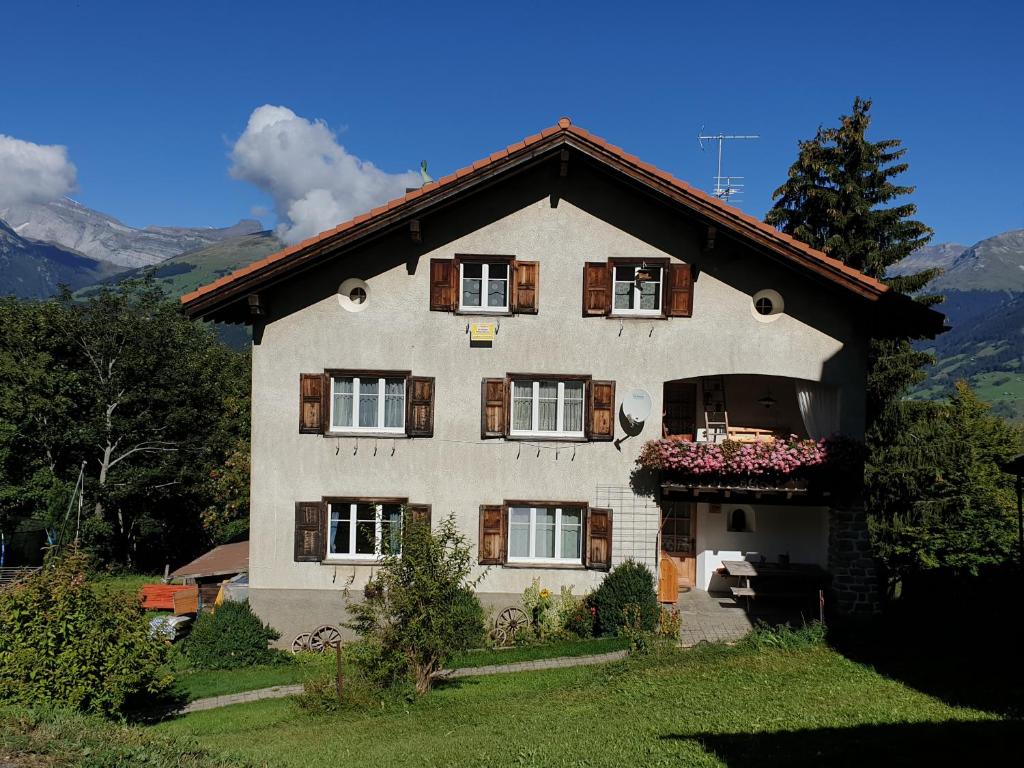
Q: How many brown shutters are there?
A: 12